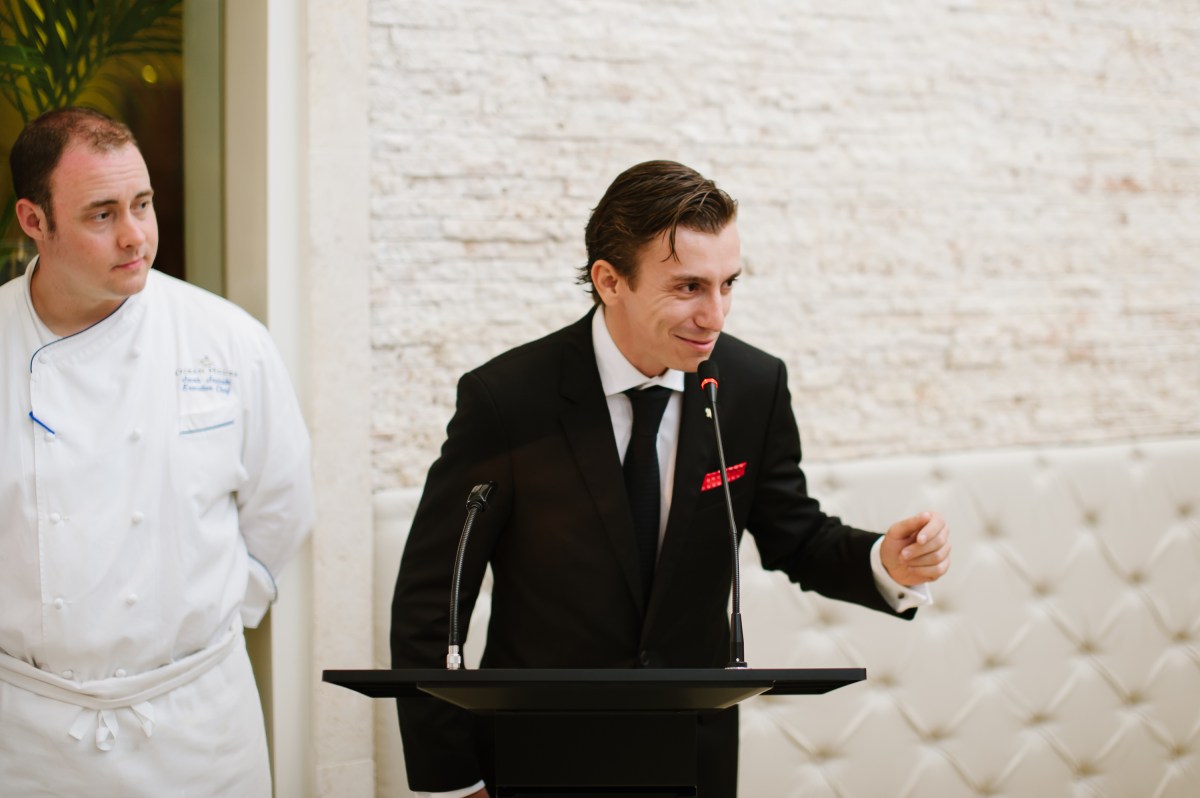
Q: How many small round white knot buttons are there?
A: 10